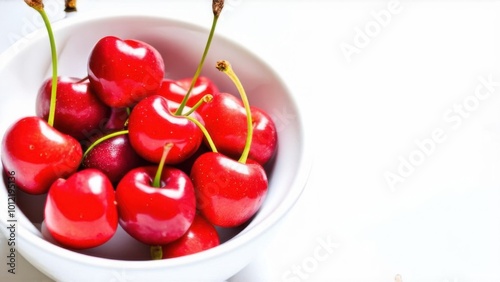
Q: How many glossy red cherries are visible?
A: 11